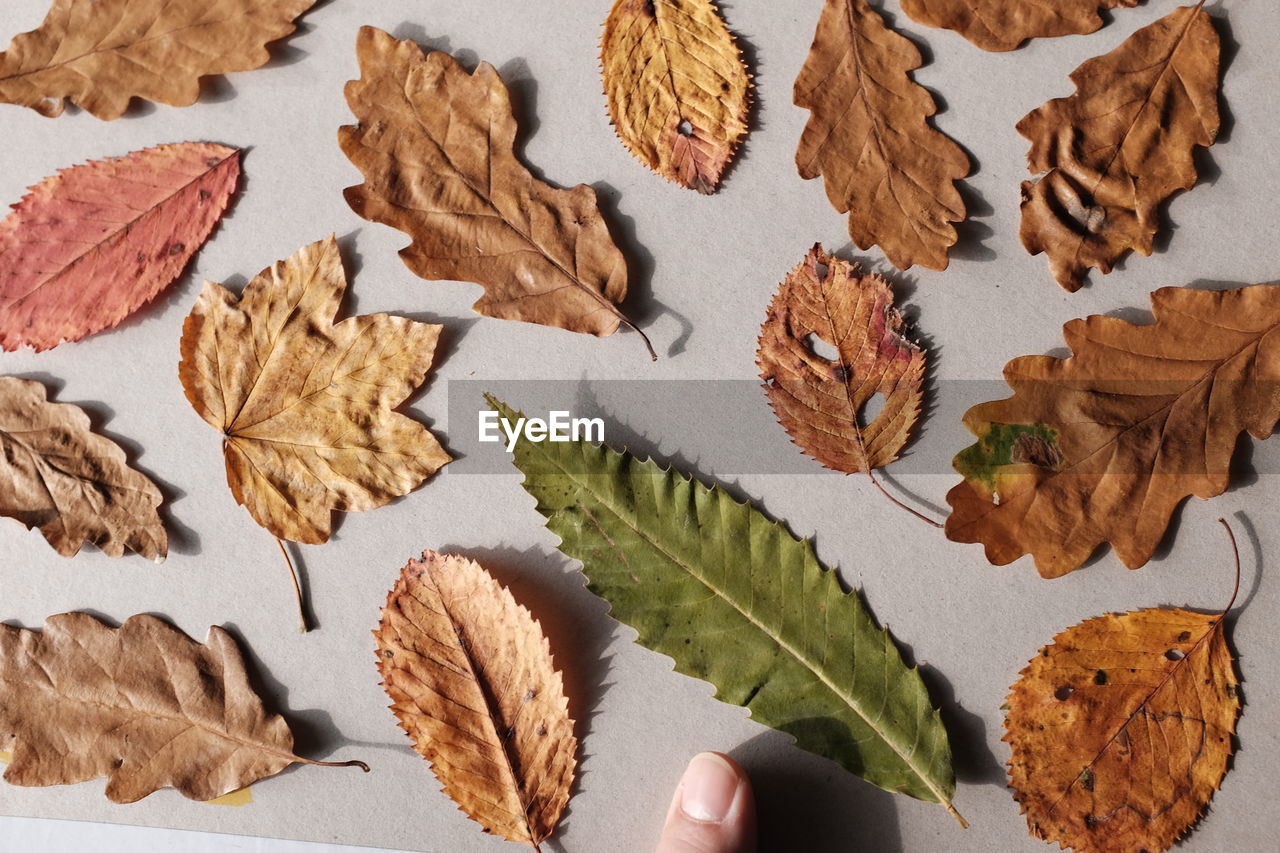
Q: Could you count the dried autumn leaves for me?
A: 14